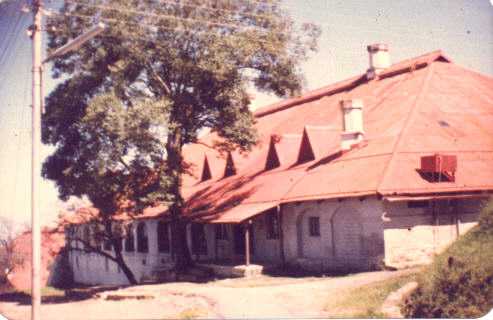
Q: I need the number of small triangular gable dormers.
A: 4